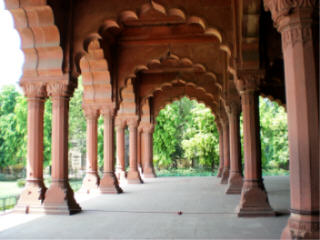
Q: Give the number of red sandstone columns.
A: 13